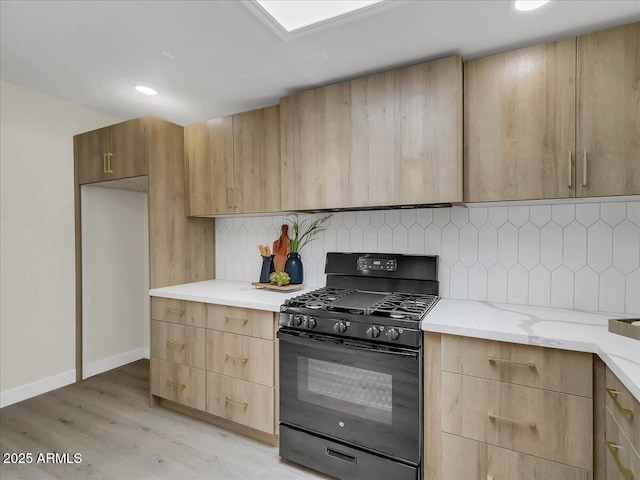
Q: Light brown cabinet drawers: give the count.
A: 11